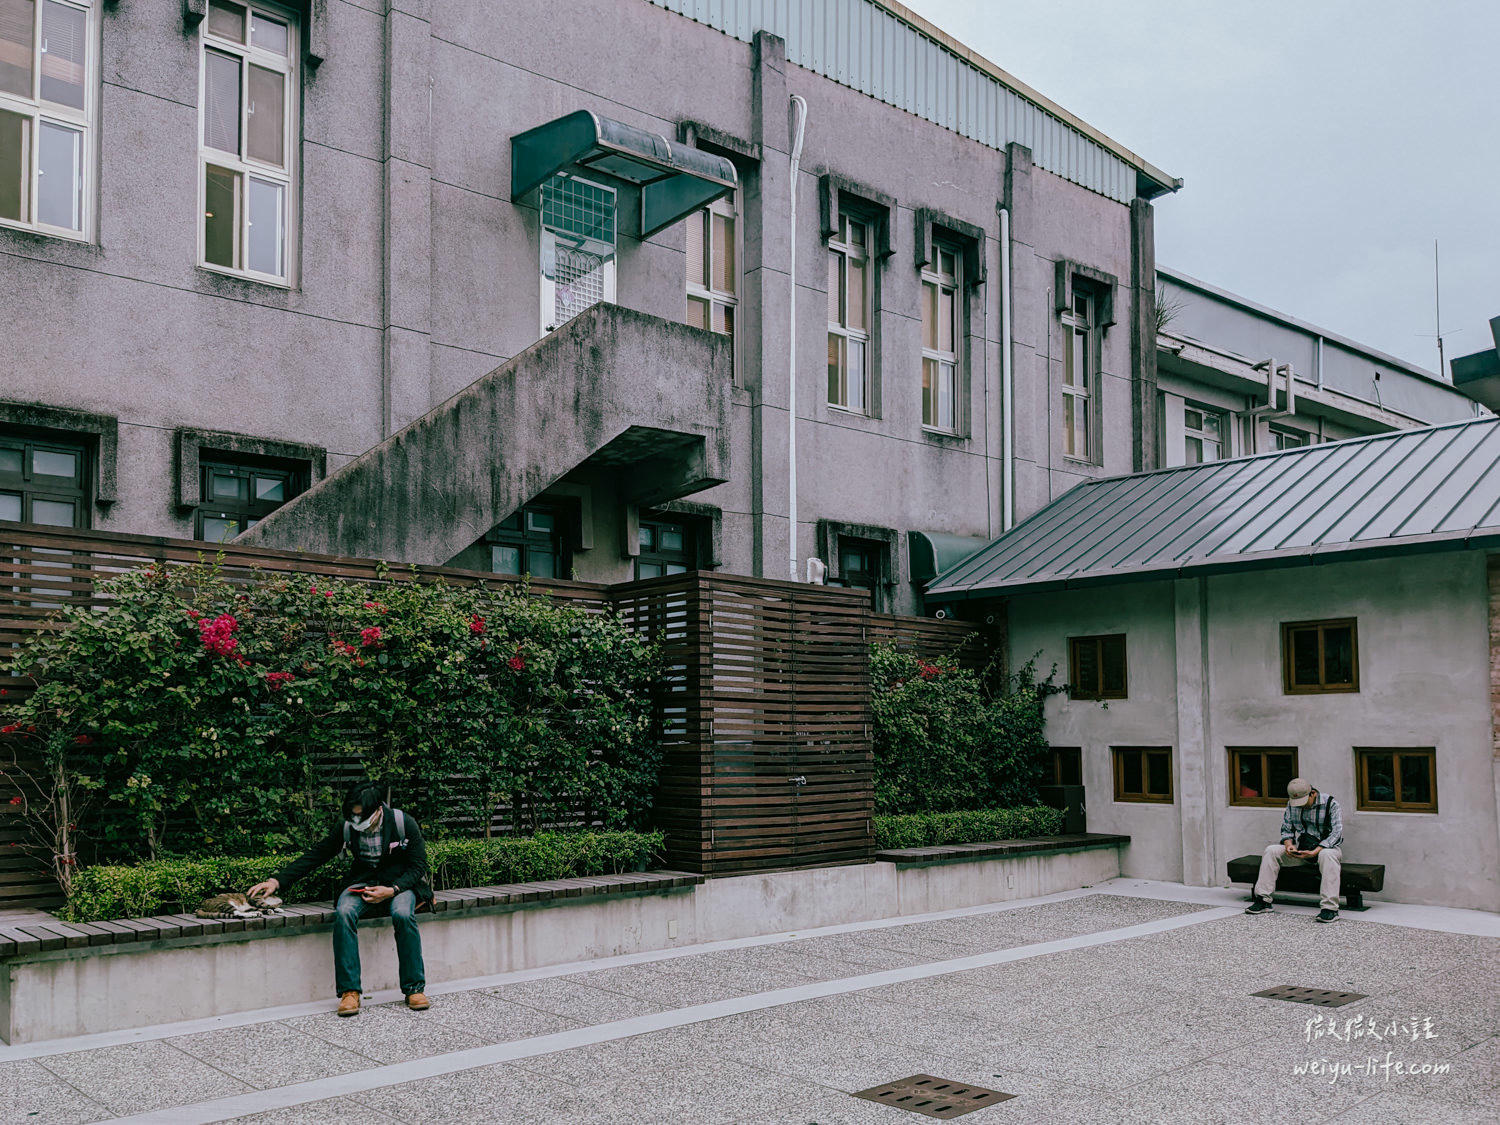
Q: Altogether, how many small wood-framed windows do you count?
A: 6